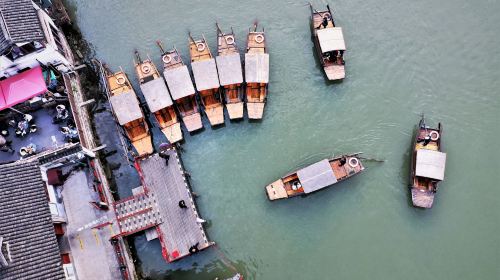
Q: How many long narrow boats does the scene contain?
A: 9